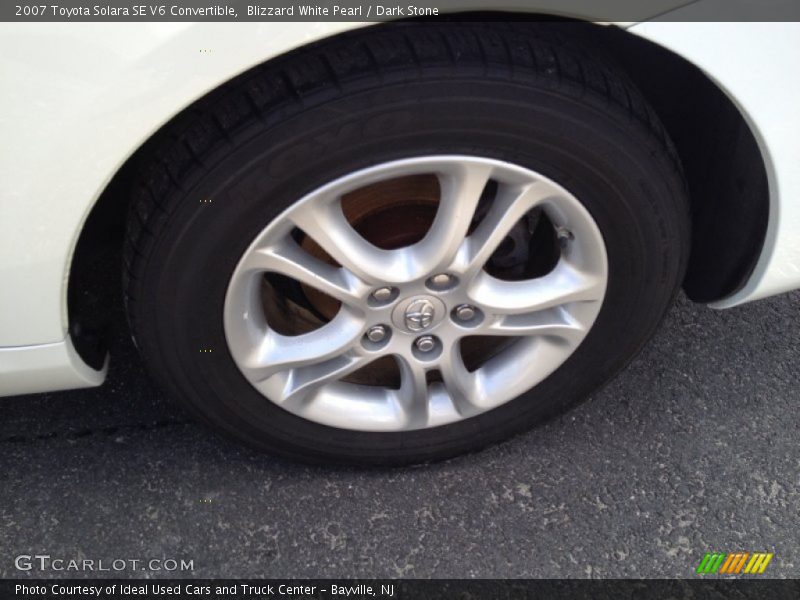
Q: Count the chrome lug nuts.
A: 5